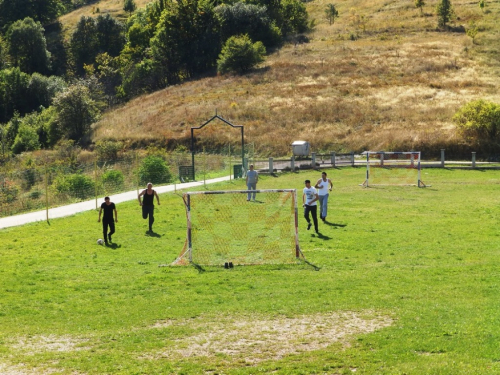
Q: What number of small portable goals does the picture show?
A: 2